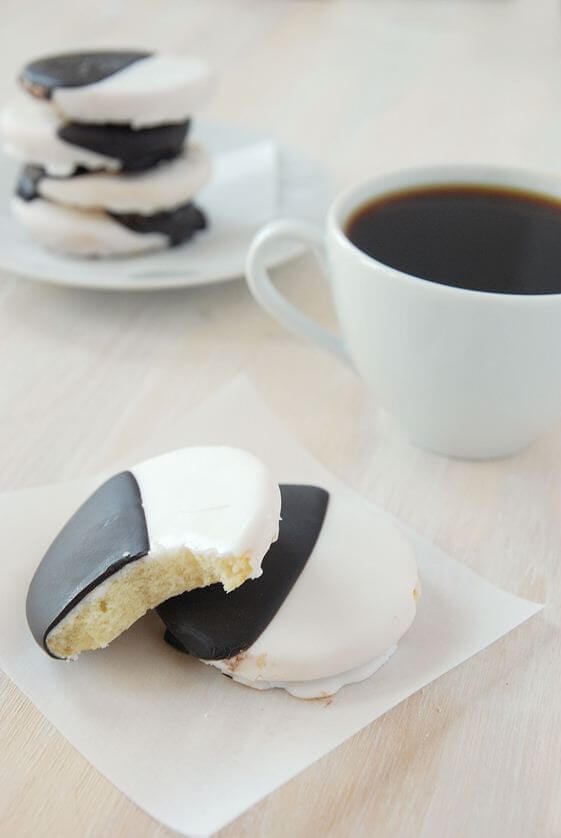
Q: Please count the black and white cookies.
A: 6